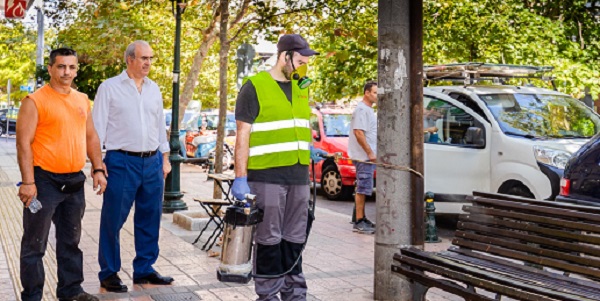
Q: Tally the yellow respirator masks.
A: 1